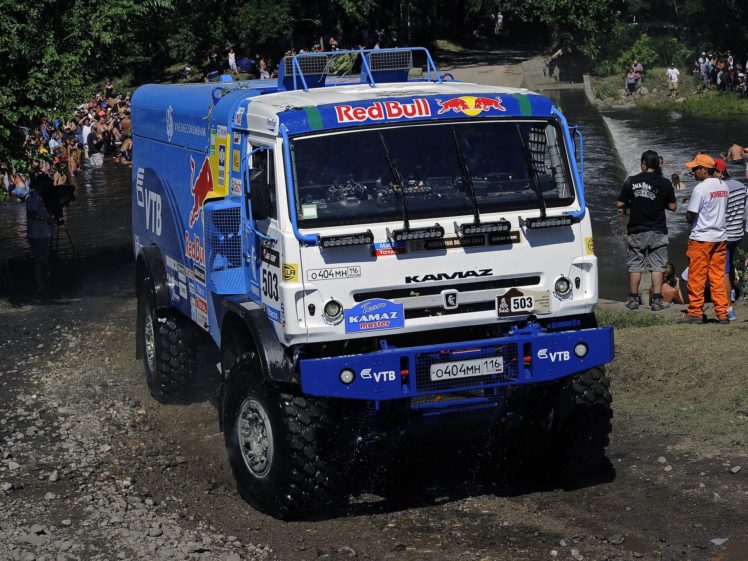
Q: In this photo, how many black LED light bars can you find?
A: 4